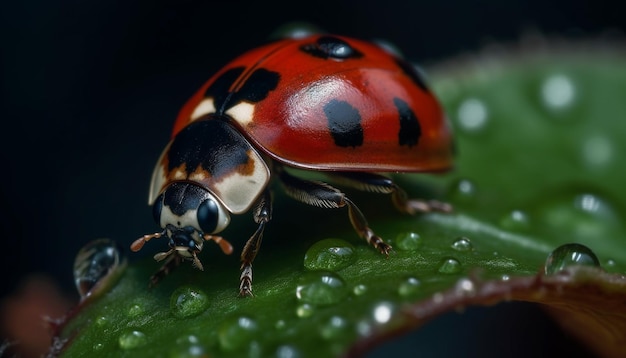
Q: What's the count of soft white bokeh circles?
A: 3